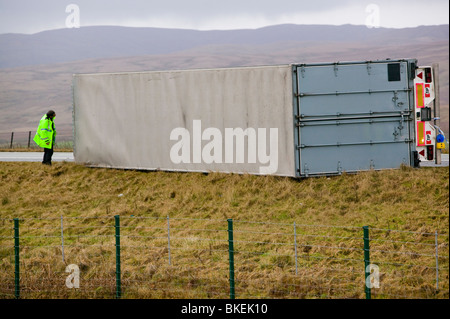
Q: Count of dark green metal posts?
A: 4